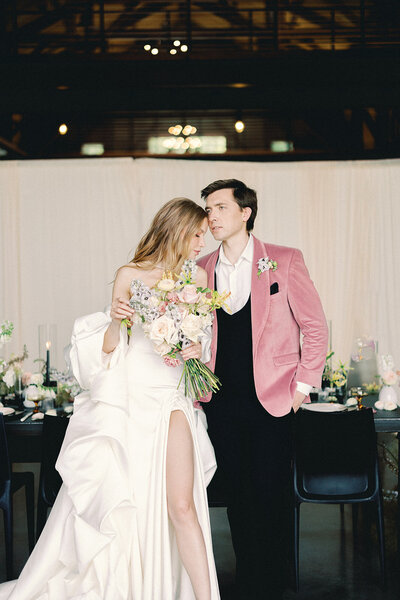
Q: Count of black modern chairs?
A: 3